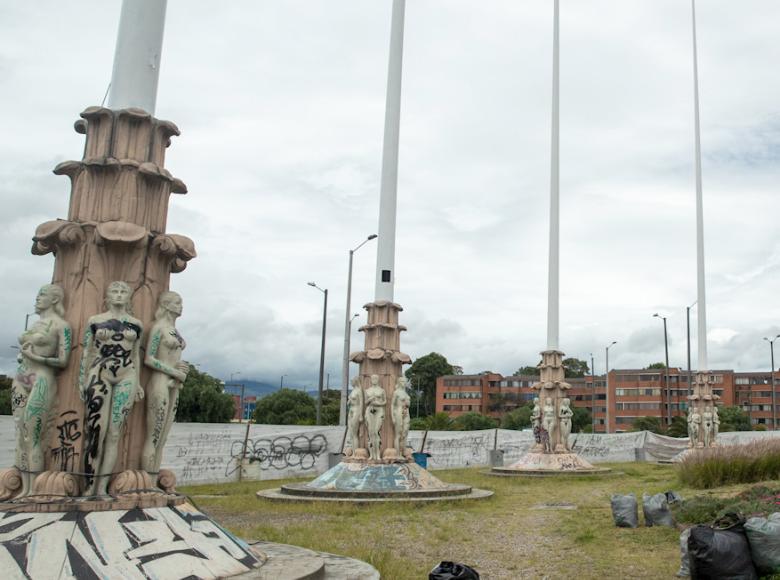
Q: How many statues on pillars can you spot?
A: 13